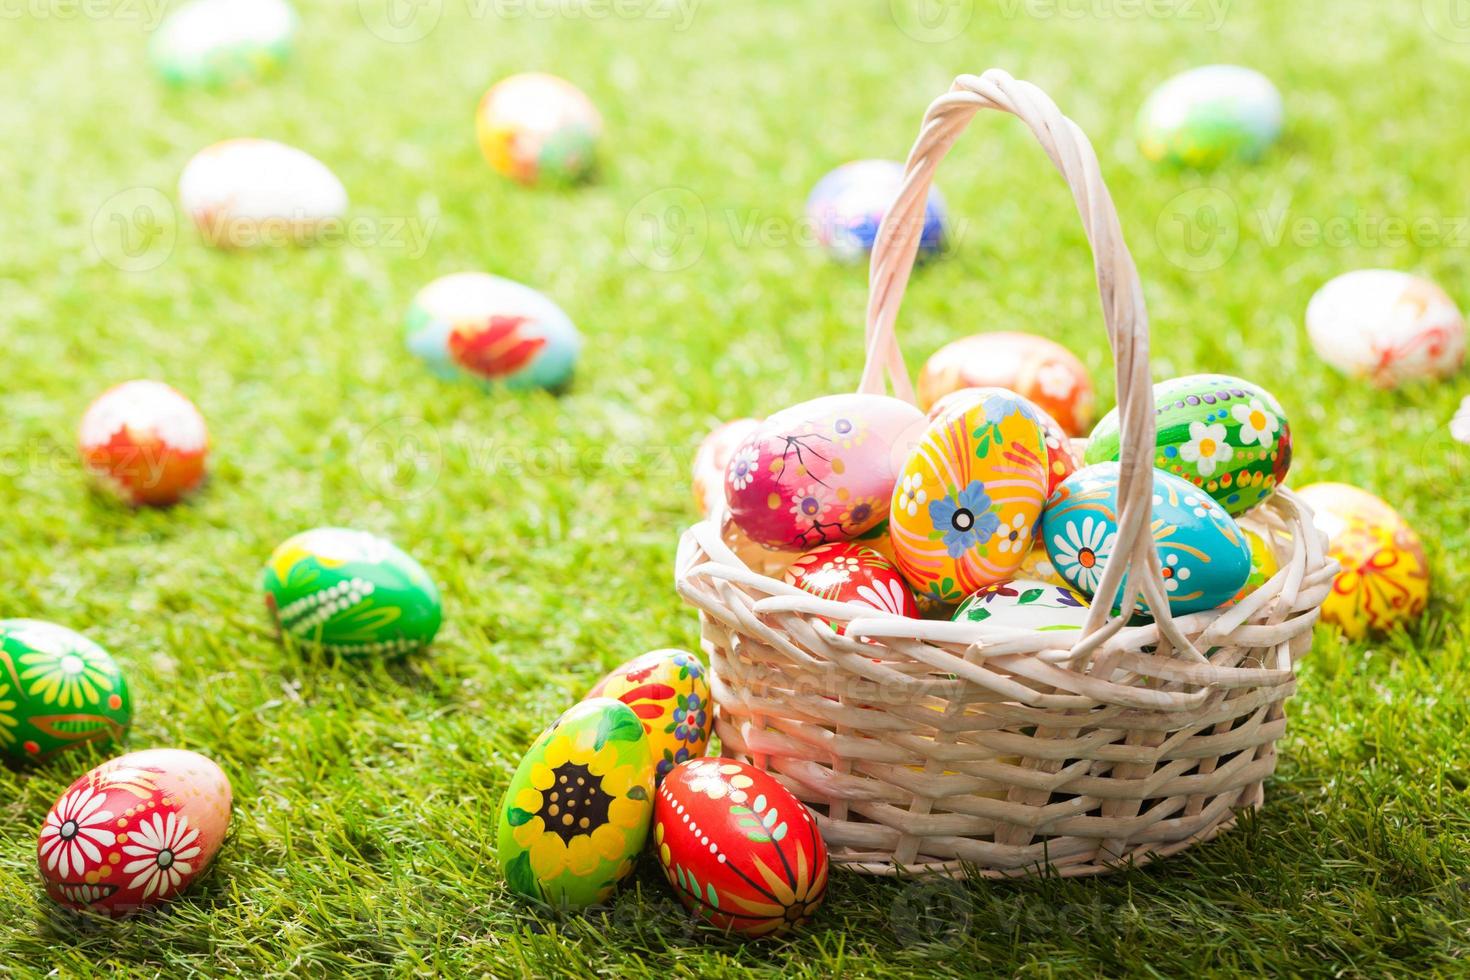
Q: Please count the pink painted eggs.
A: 1